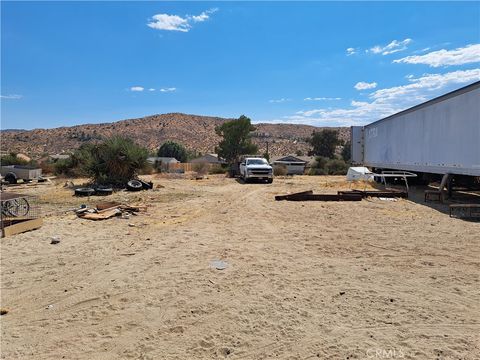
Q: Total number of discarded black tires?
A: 4